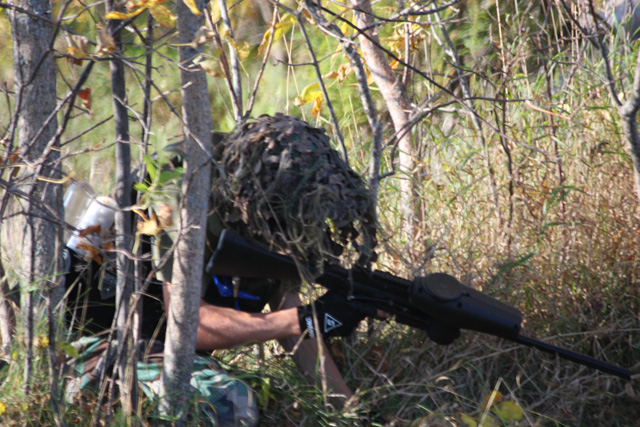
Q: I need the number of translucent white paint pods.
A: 2